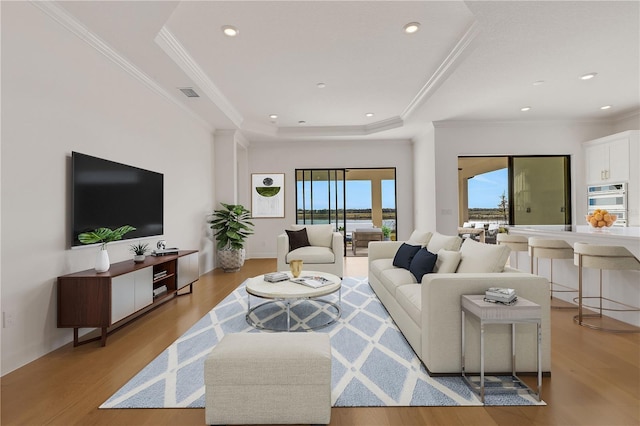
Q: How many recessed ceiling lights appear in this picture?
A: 7